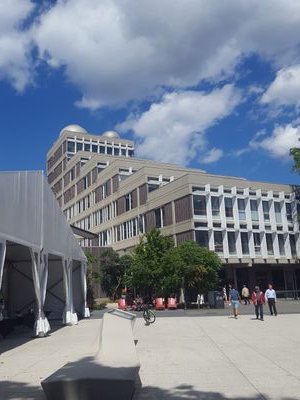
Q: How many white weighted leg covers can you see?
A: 3